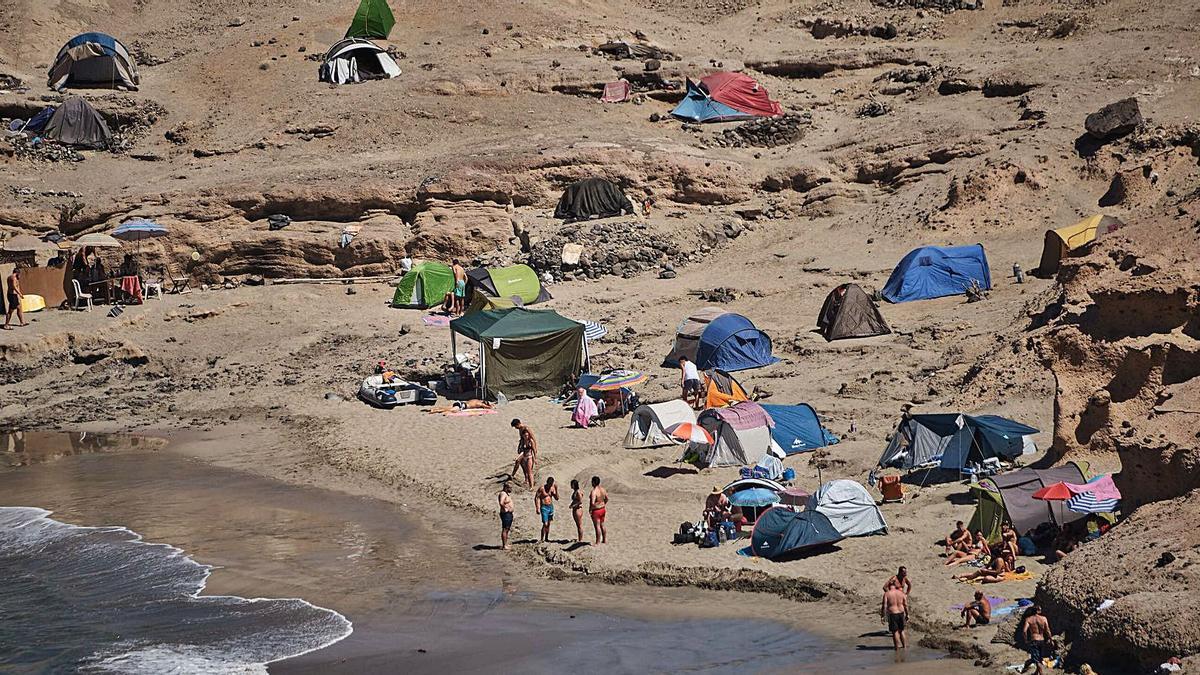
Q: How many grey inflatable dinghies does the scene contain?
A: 1